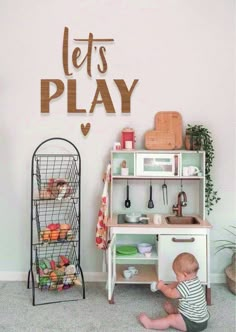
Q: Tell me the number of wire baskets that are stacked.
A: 3